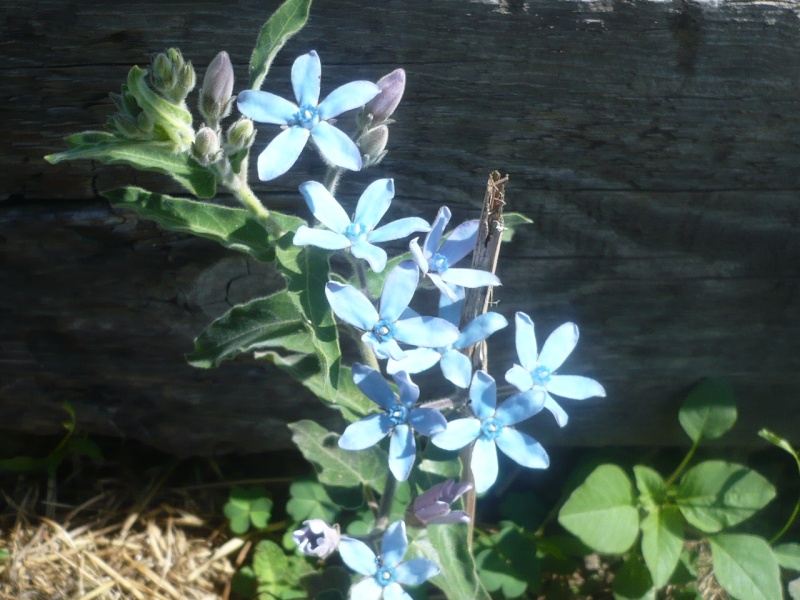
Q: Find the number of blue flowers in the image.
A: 9